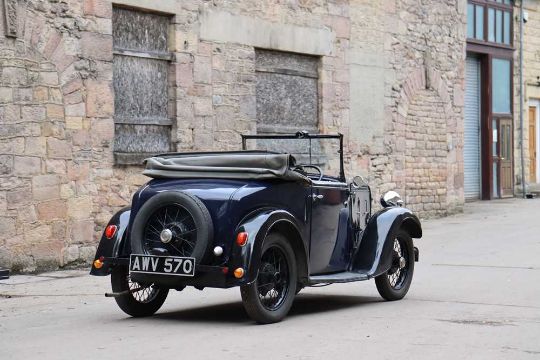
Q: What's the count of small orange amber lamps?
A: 2